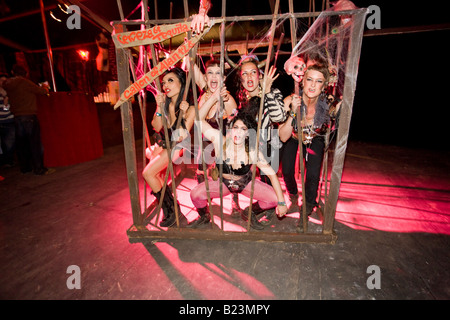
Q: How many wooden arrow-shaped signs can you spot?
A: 2